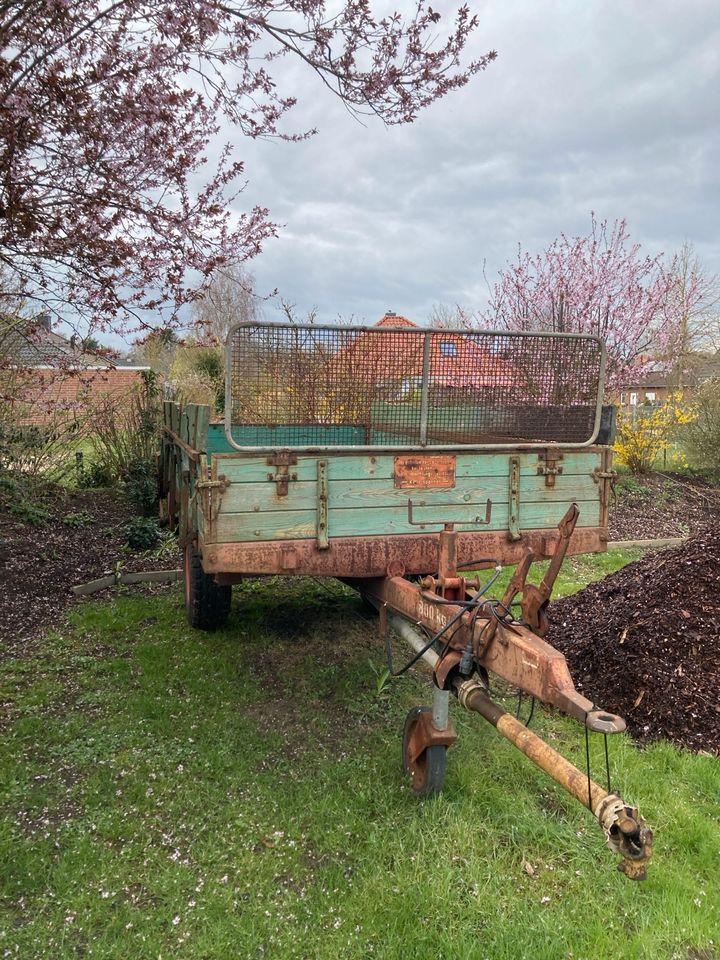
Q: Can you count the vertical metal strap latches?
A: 2